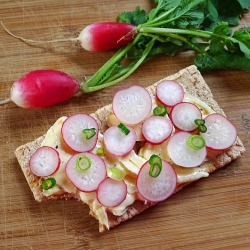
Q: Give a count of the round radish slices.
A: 12